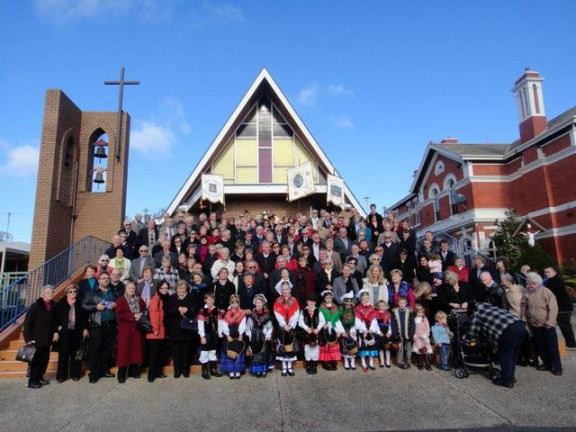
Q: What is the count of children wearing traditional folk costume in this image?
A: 9